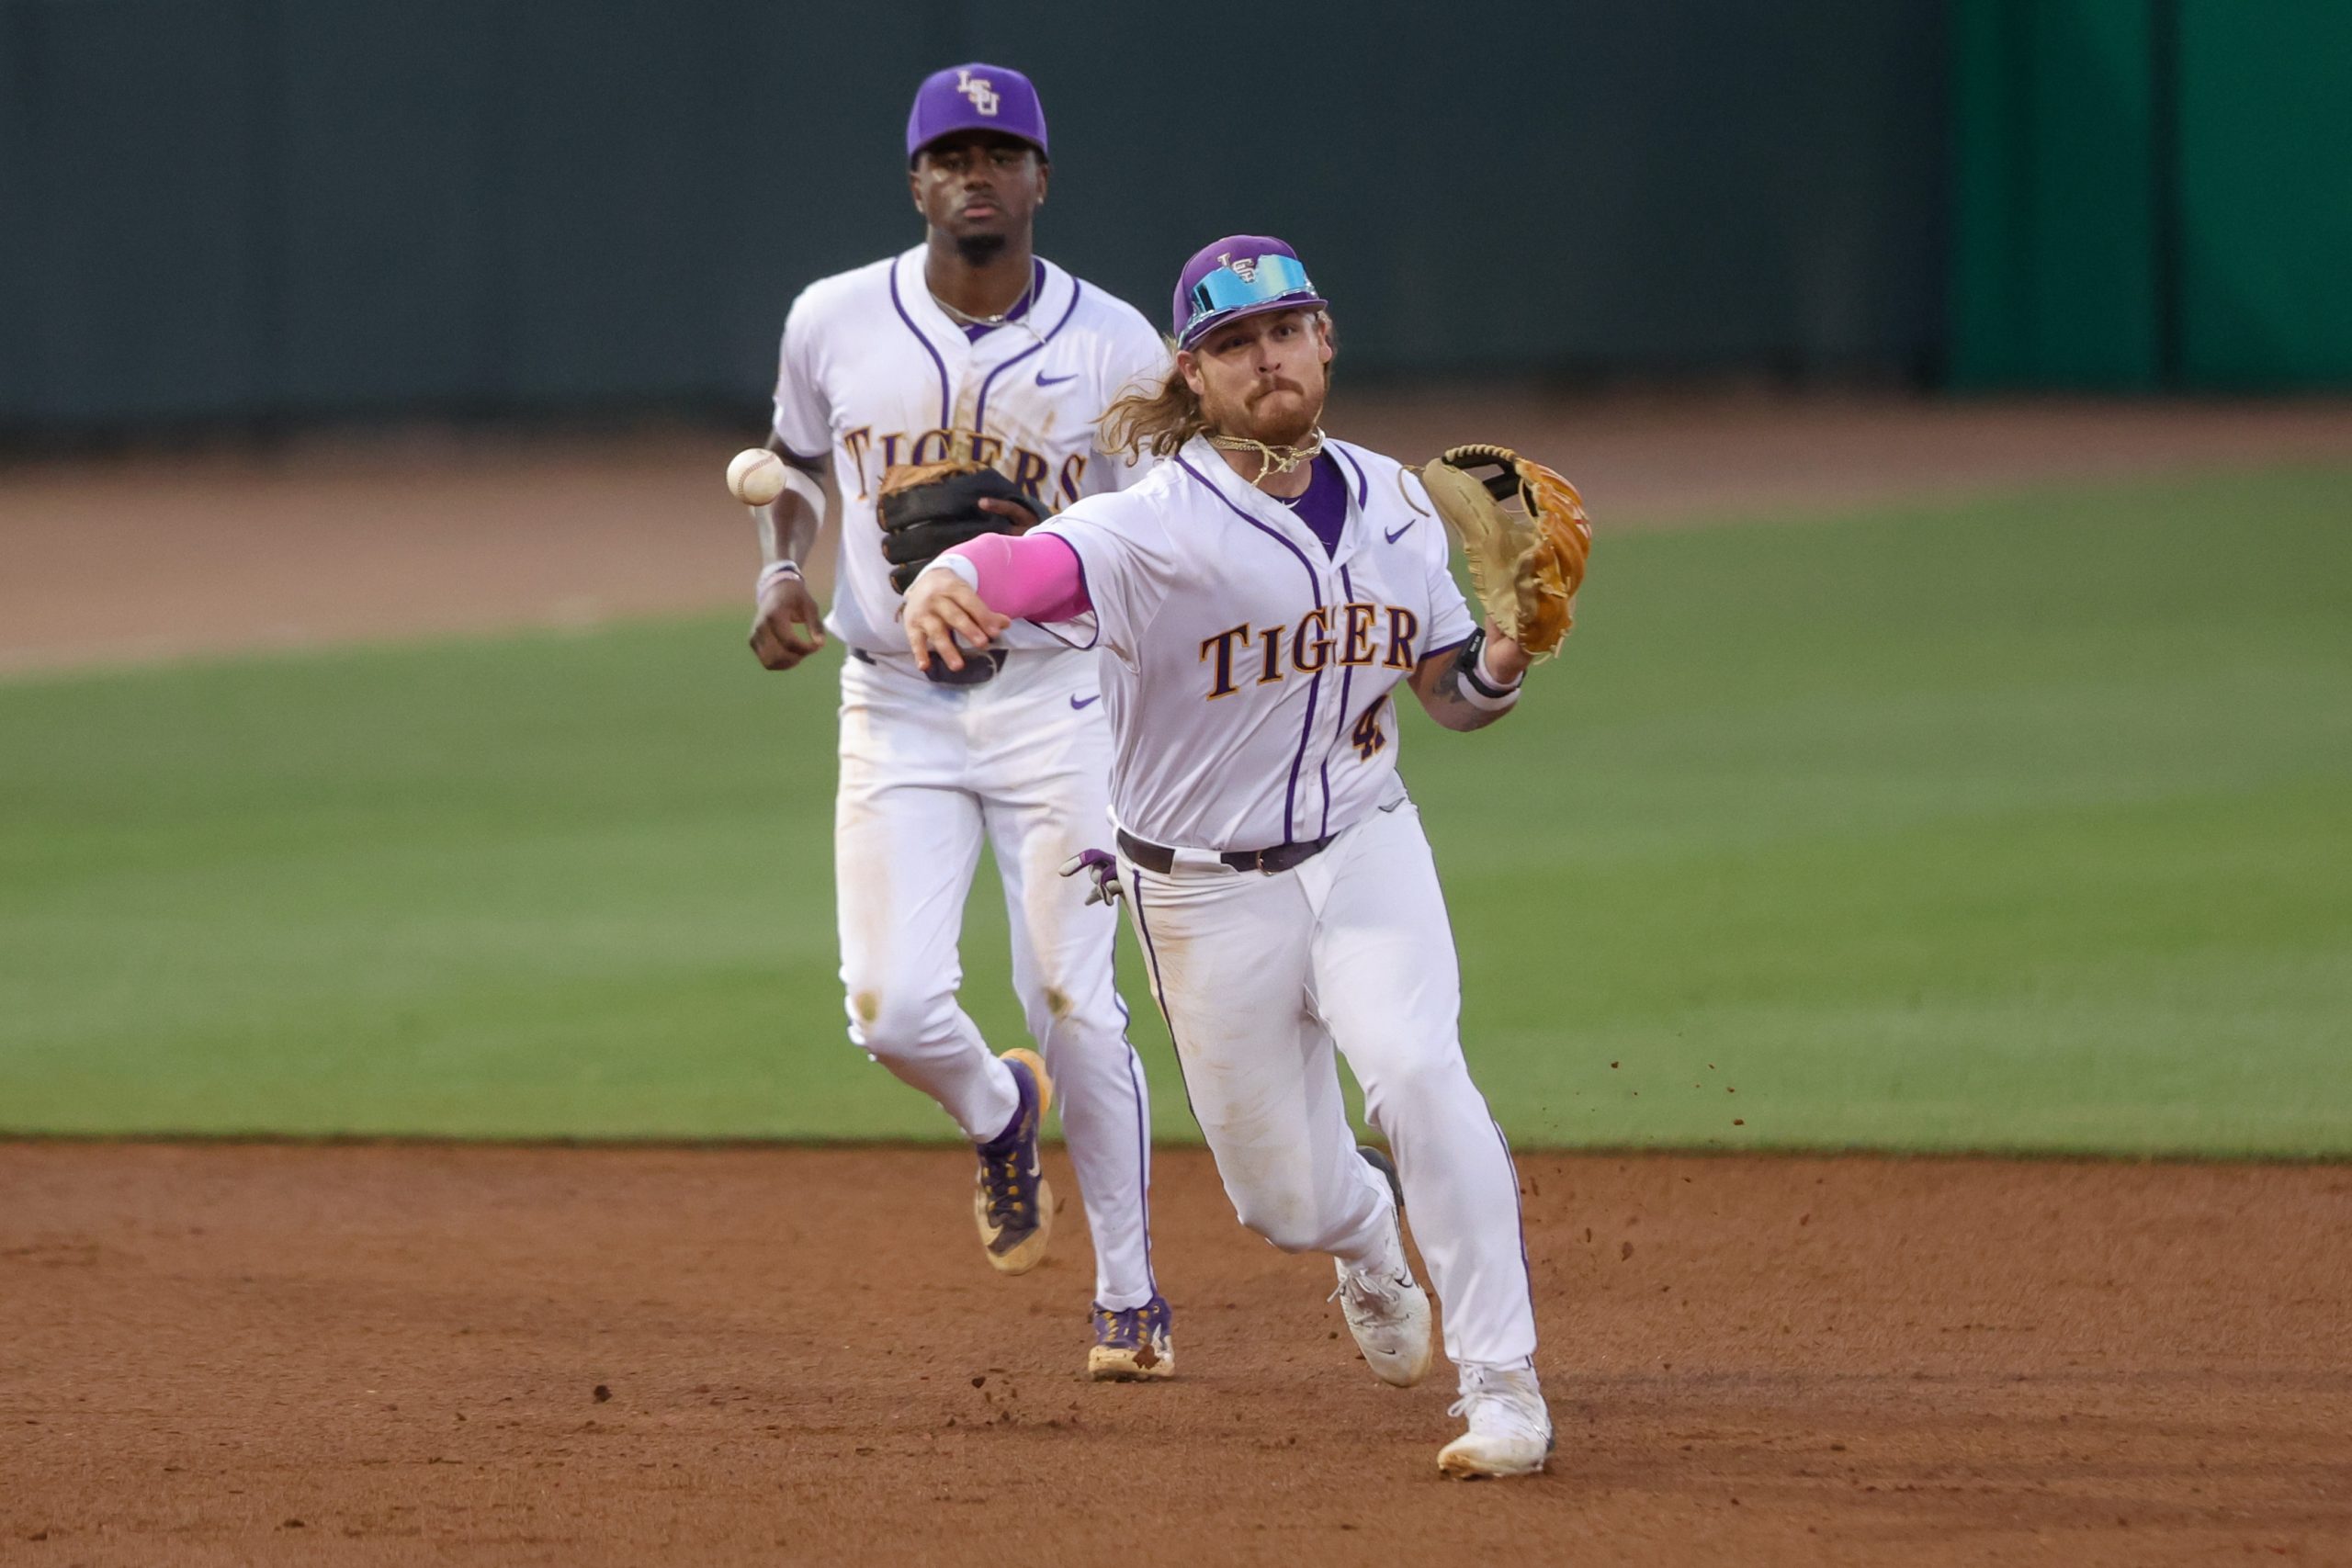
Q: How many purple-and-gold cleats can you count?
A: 2